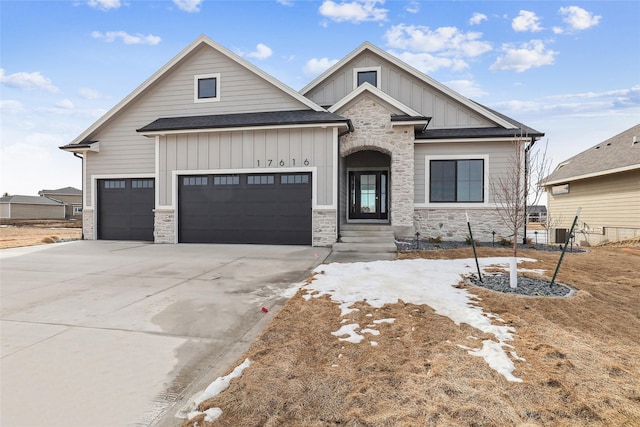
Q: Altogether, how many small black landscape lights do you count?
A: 4